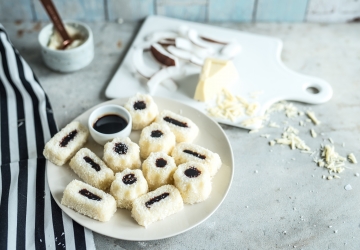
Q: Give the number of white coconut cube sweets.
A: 12